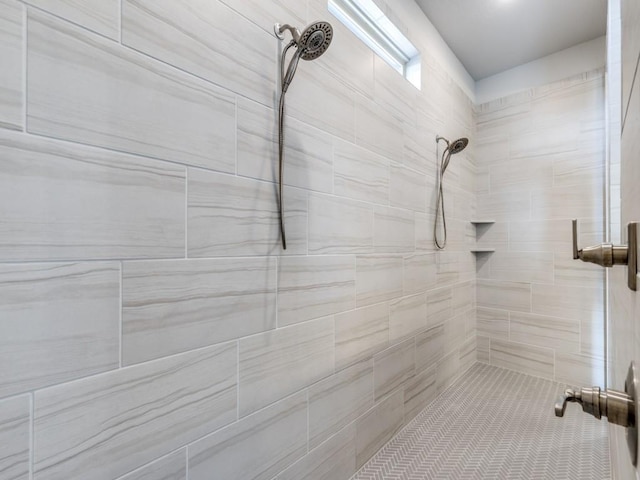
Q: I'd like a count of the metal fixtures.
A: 4